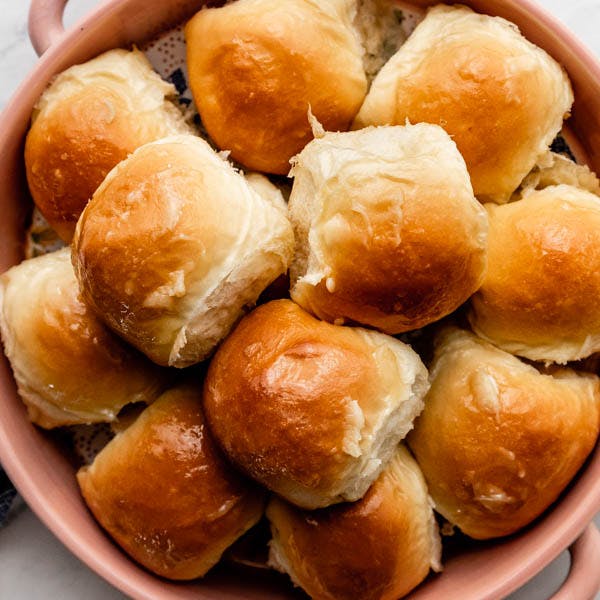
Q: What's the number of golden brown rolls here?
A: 11